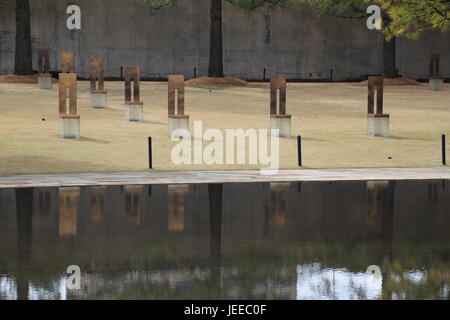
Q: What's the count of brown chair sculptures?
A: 9